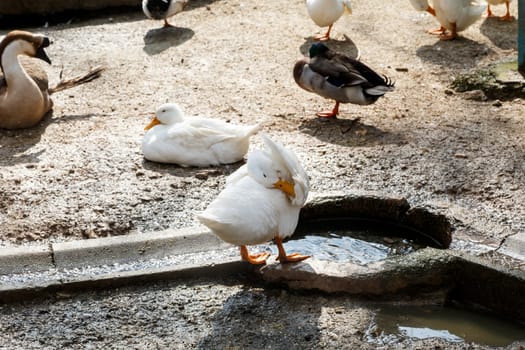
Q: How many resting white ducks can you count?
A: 1